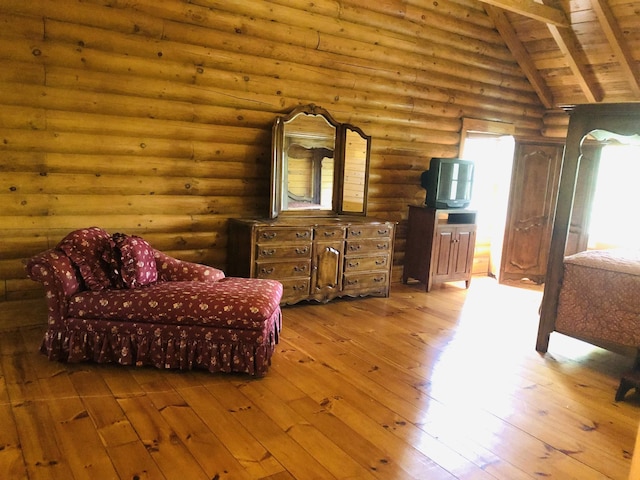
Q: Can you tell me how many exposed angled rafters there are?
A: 3